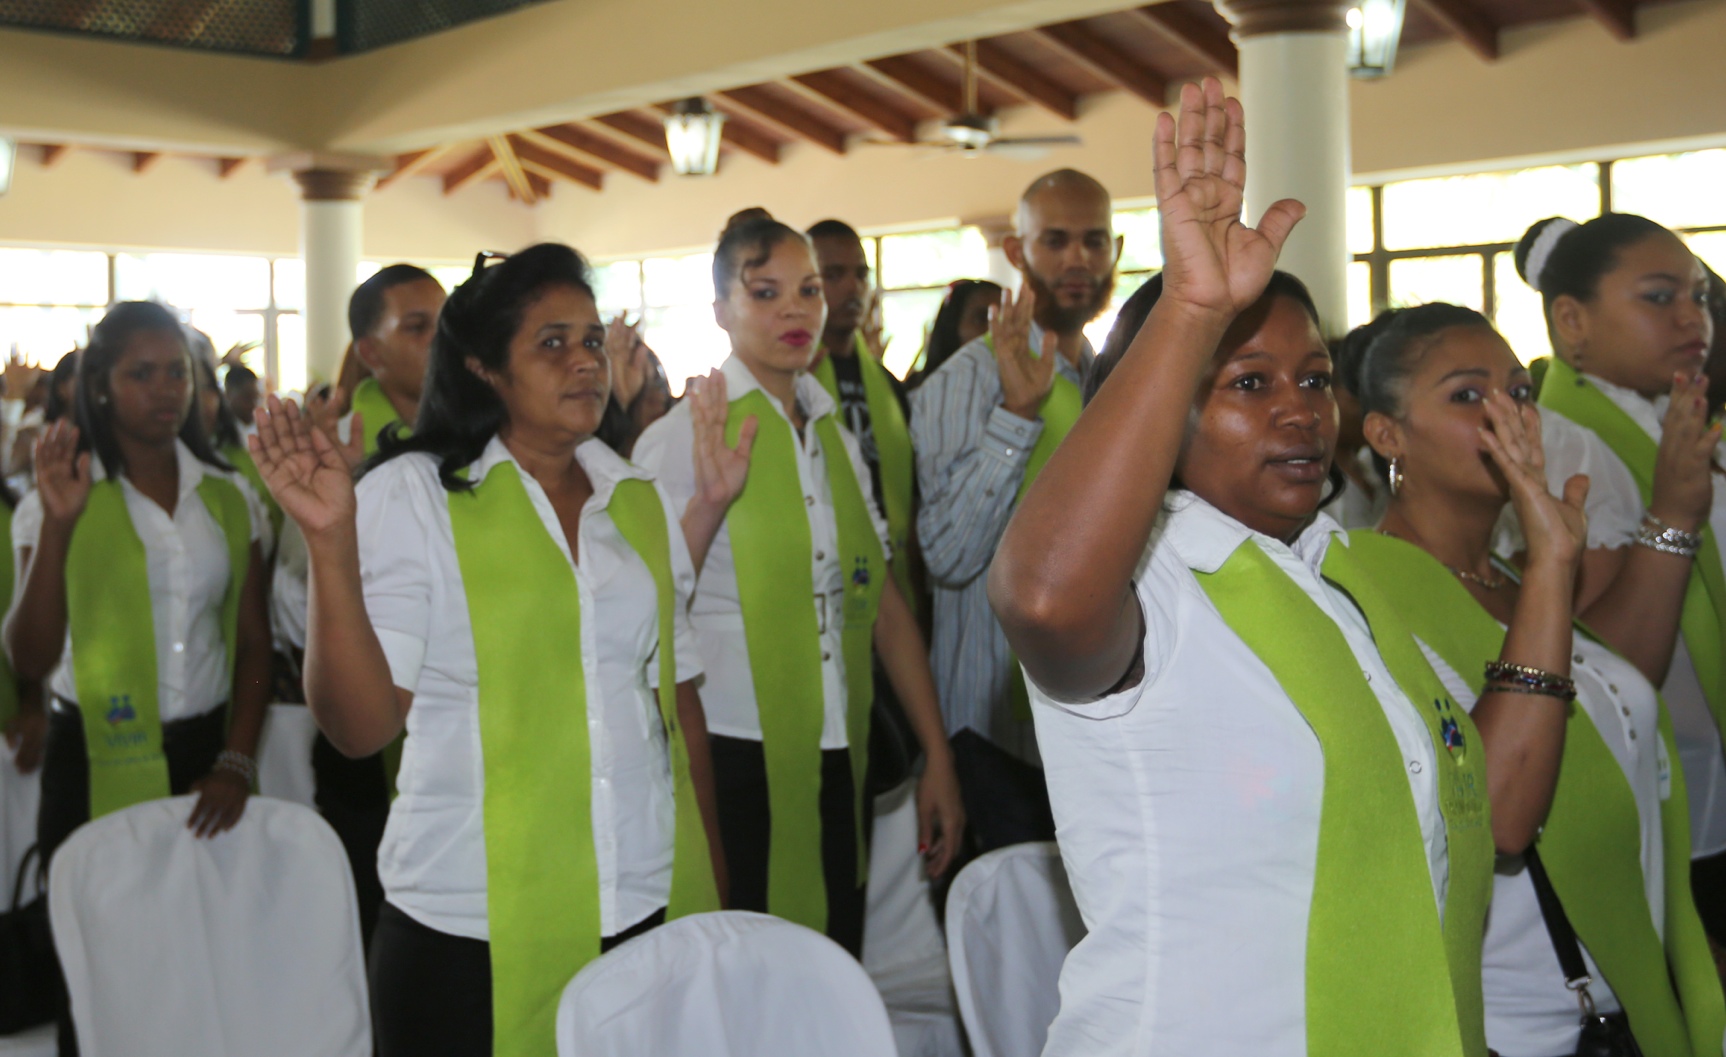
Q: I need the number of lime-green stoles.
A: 11